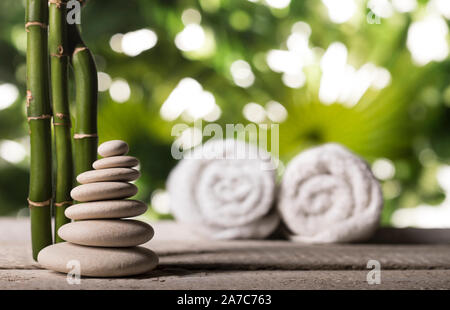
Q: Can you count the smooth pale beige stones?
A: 7